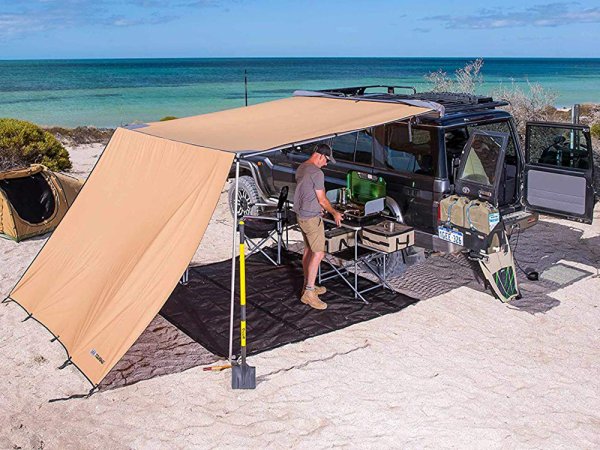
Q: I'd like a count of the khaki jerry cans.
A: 2